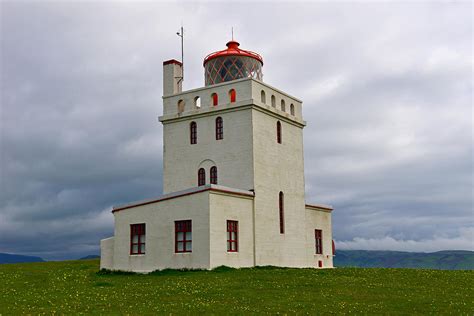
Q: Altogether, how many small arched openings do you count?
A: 8